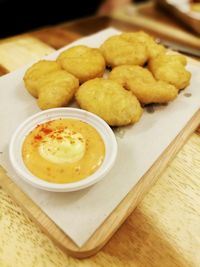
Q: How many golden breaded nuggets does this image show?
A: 7